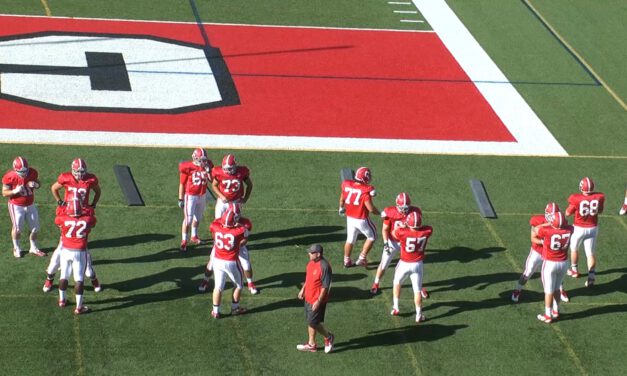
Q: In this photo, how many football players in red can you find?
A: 14